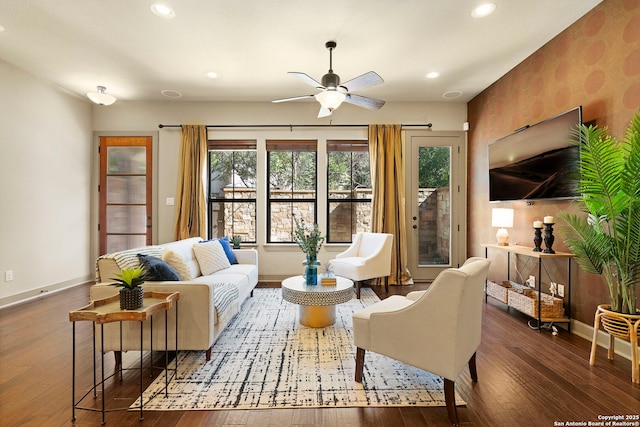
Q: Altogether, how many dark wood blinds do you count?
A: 3